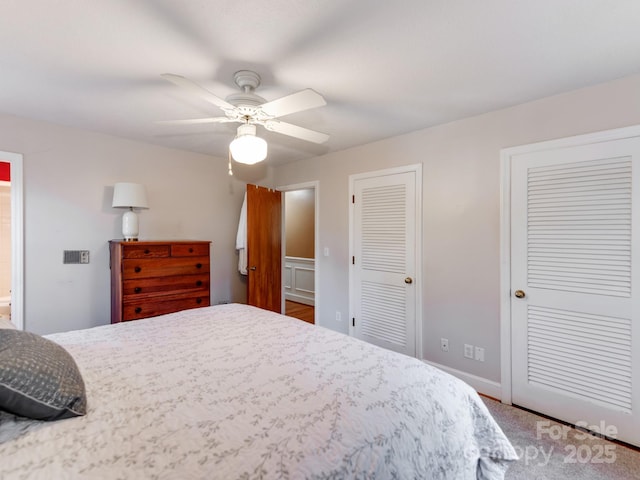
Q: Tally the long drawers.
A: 3